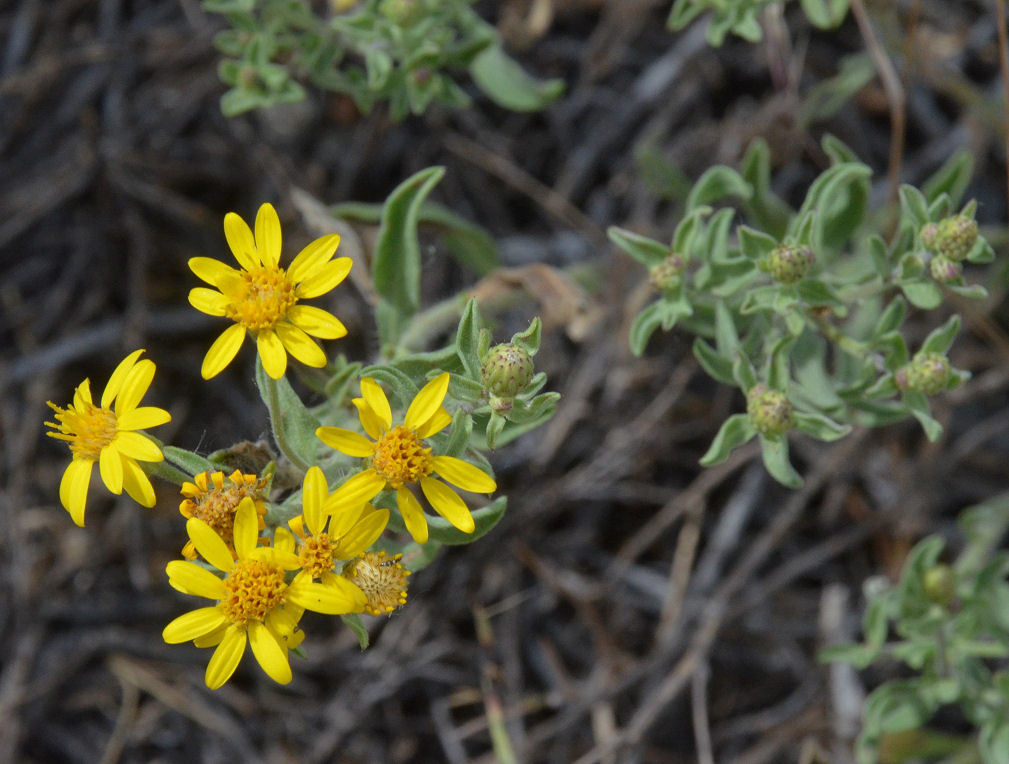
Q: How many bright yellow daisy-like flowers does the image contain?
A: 5